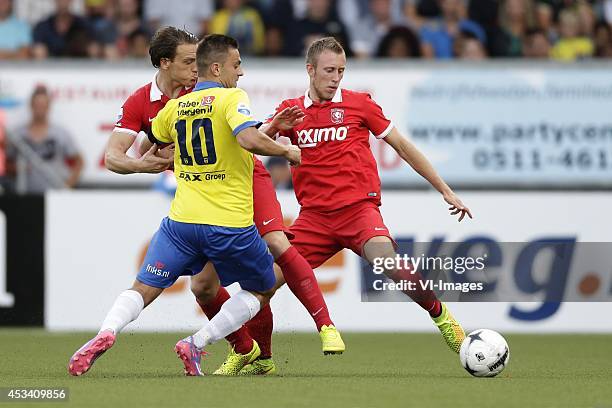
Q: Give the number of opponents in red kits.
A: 2